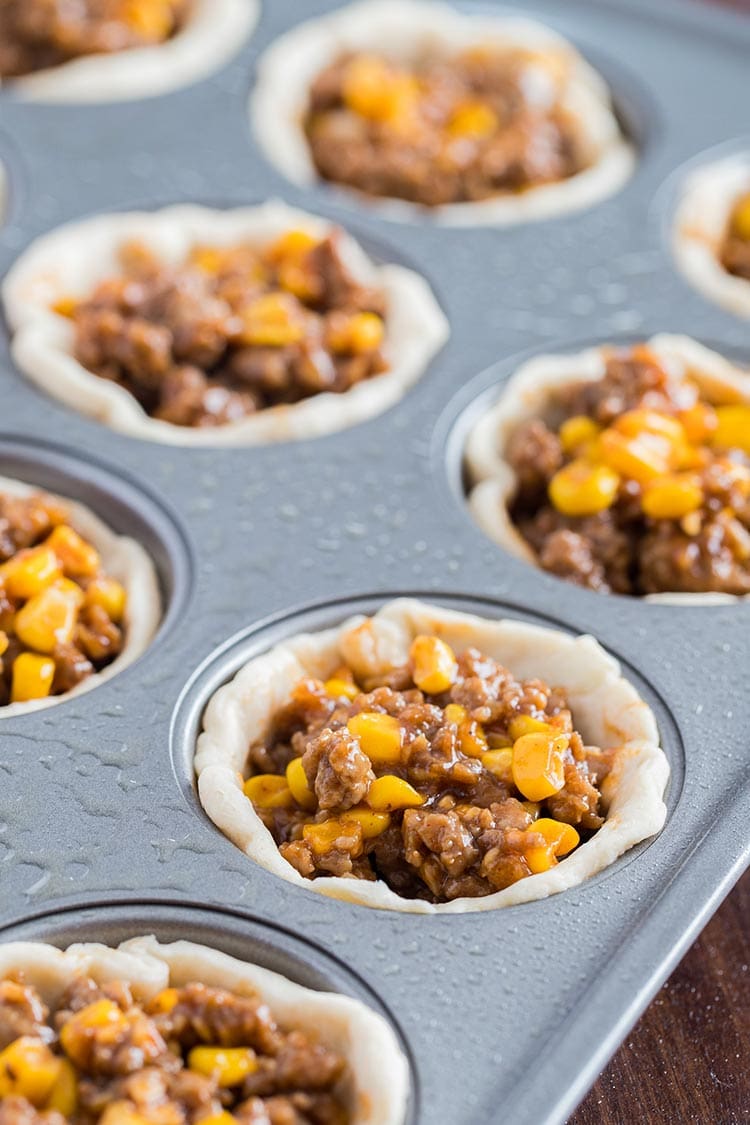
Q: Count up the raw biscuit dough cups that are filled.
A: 8